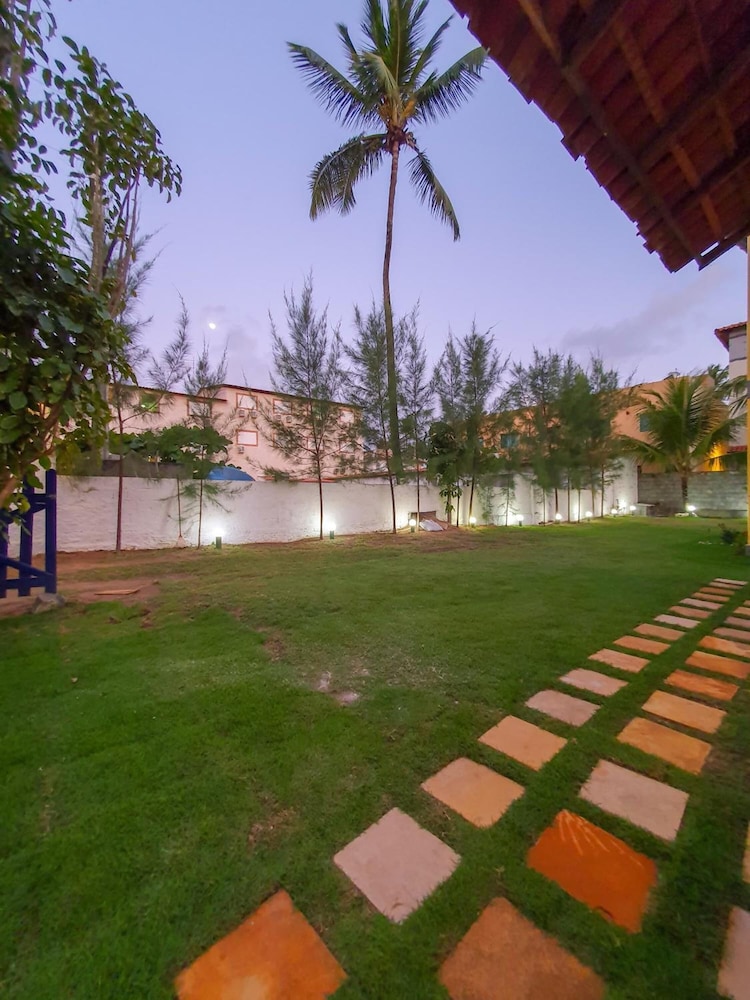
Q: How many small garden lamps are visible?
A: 10